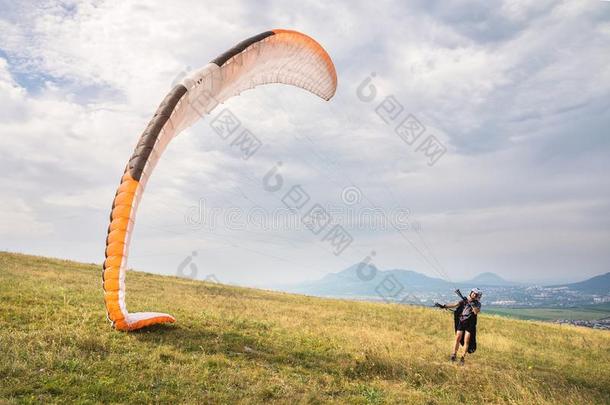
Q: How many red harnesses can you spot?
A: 0